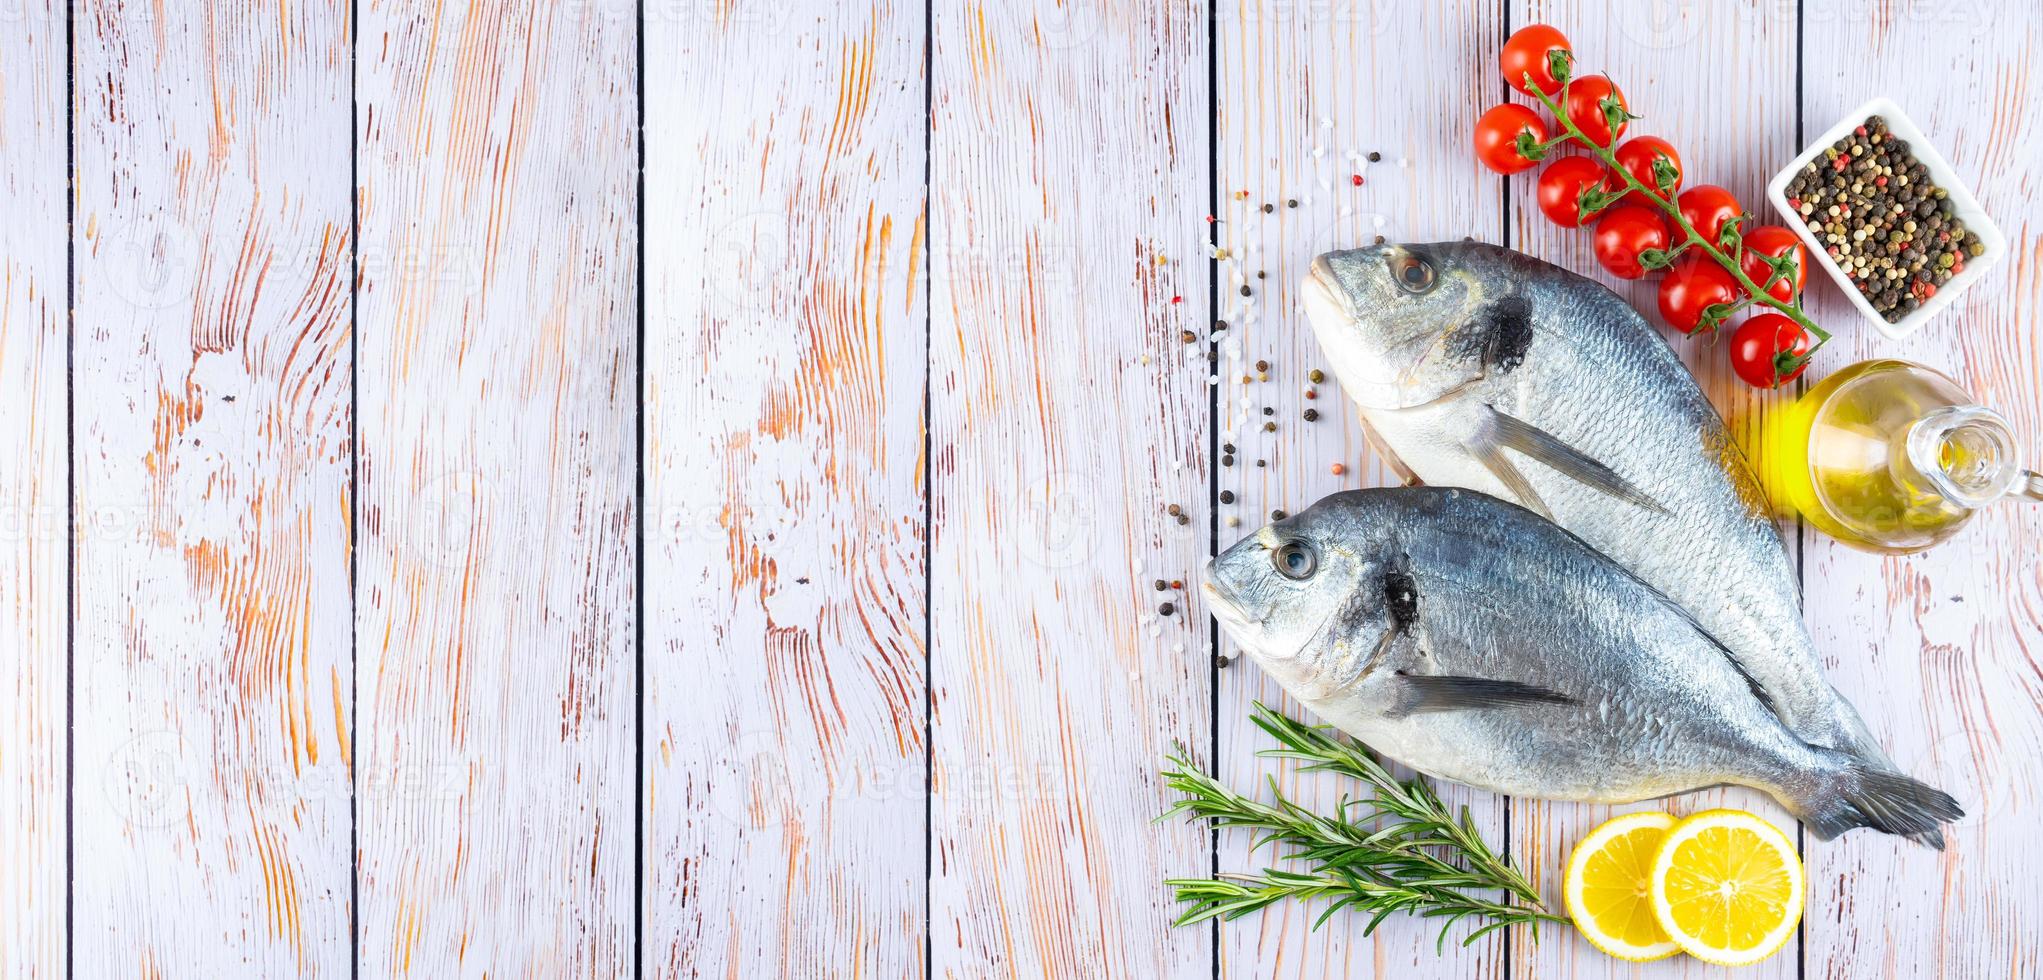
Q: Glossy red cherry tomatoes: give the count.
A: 10